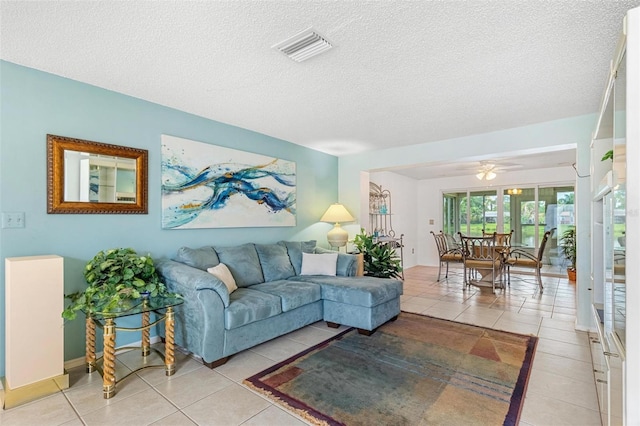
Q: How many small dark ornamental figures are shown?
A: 0